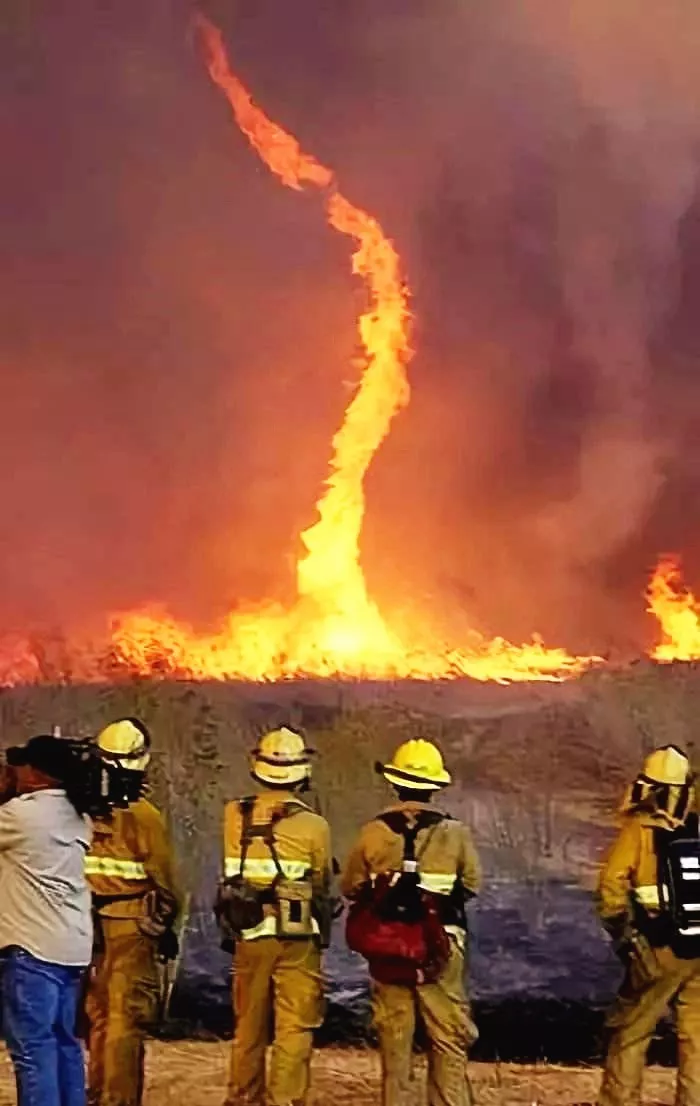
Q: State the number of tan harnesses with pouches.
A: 1